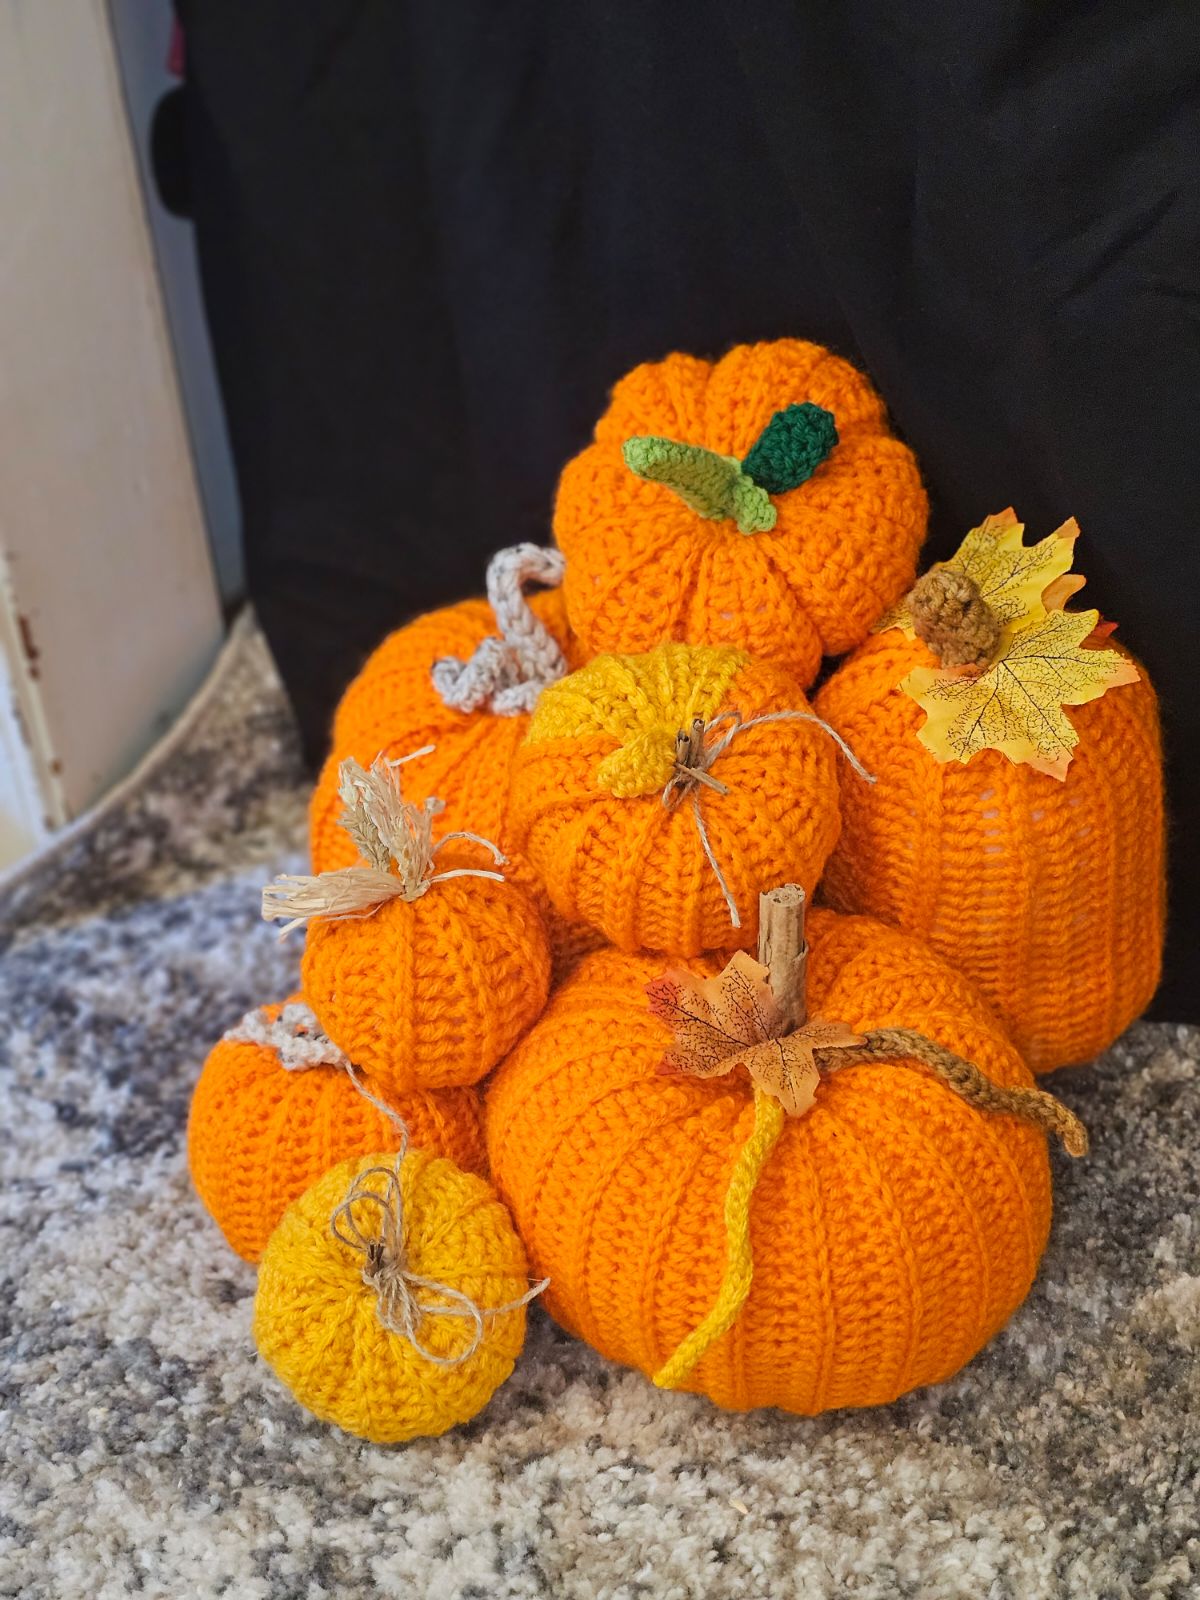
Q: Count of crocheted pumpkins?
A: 8